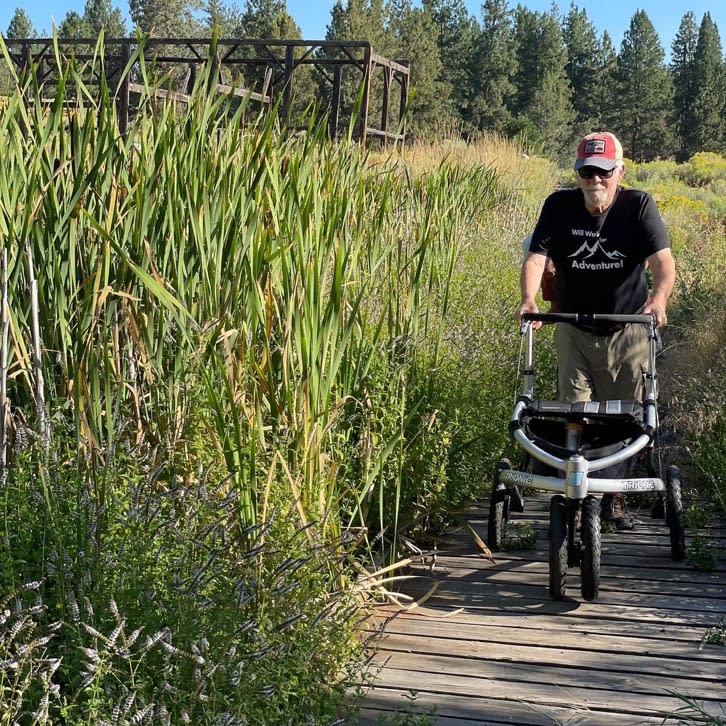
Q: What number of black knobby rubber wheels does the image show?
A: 4